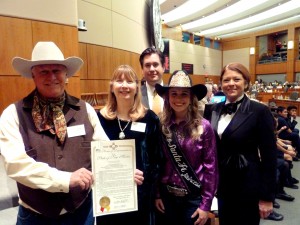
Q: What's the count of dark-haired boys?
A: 2